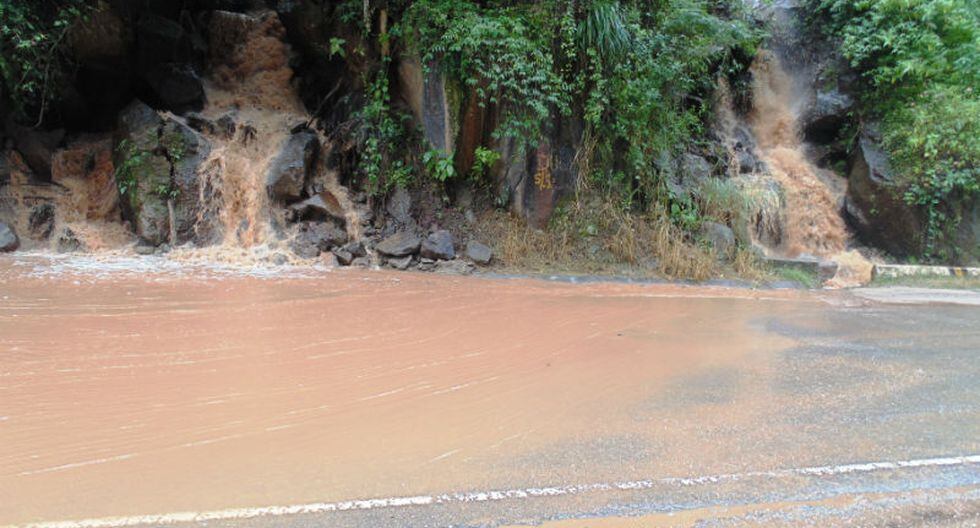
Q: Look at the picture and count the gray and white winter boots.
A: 0